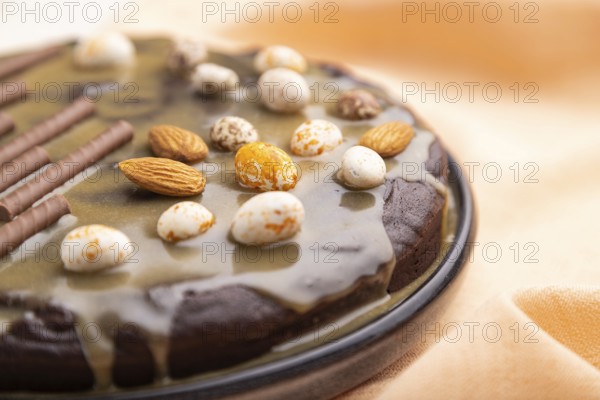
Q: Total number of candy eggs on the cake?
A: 13